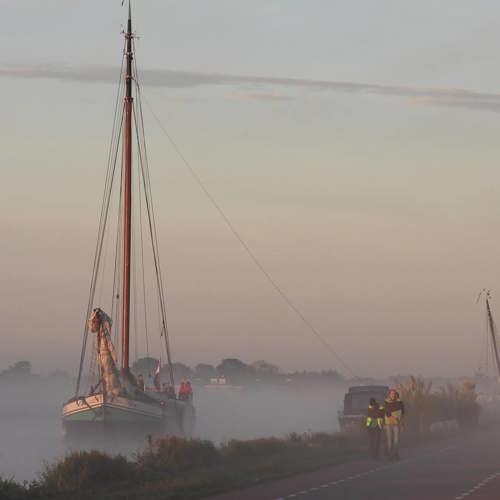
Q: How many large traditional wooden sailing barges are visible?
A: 1